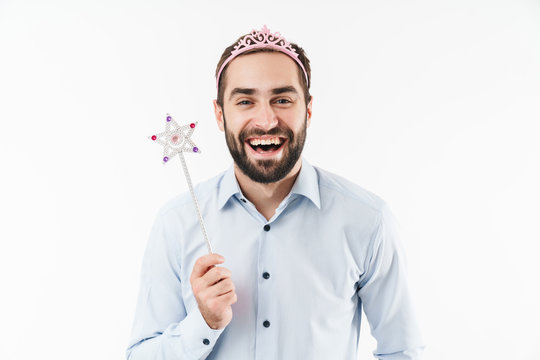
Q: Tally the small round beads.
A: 5